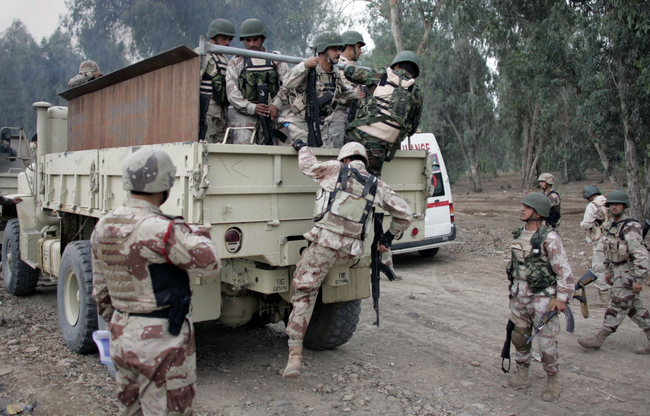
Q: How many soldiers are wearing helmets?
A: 12